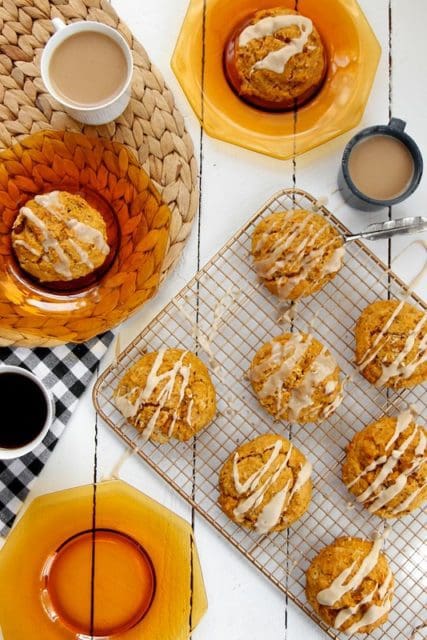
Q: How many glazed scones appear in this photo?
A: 9